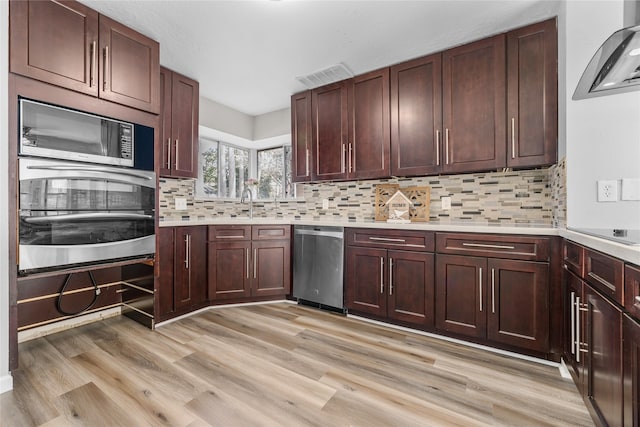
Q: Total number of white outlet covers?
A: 5